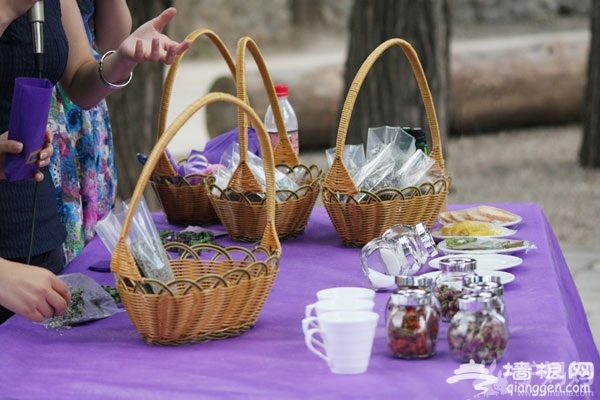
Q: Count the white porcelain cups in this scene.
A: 3